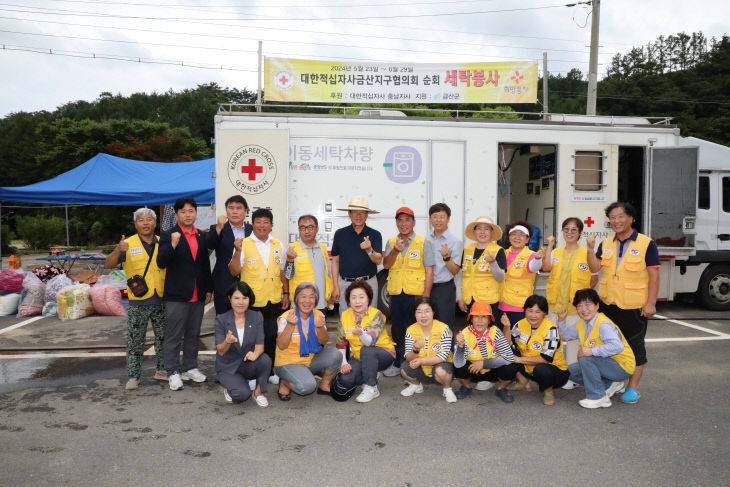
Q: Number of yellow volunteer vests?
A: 14